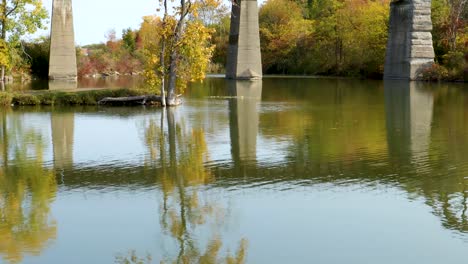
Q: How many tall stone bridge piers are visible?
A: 3